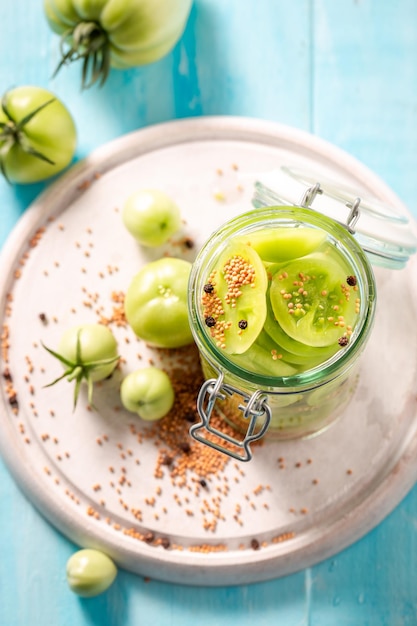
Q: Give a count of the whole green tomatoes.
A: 7